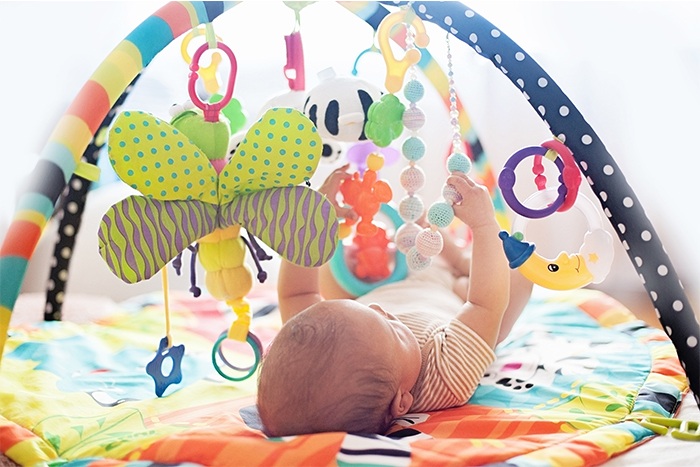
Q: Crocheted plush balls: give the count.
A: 11